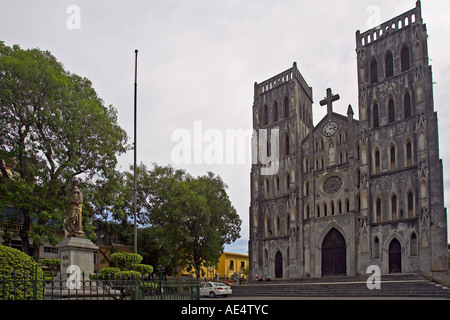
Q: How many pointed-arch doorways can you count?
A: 3